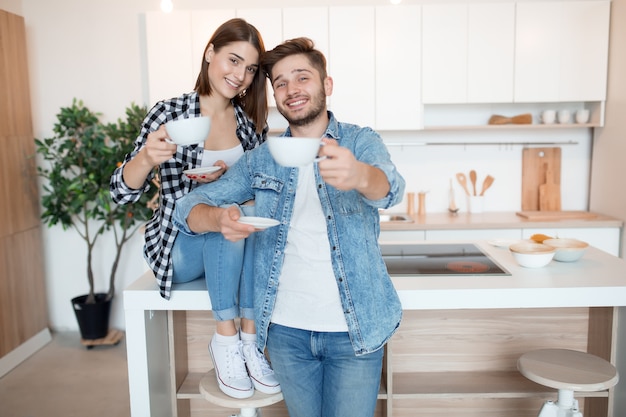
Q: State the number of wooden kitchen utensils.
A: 3